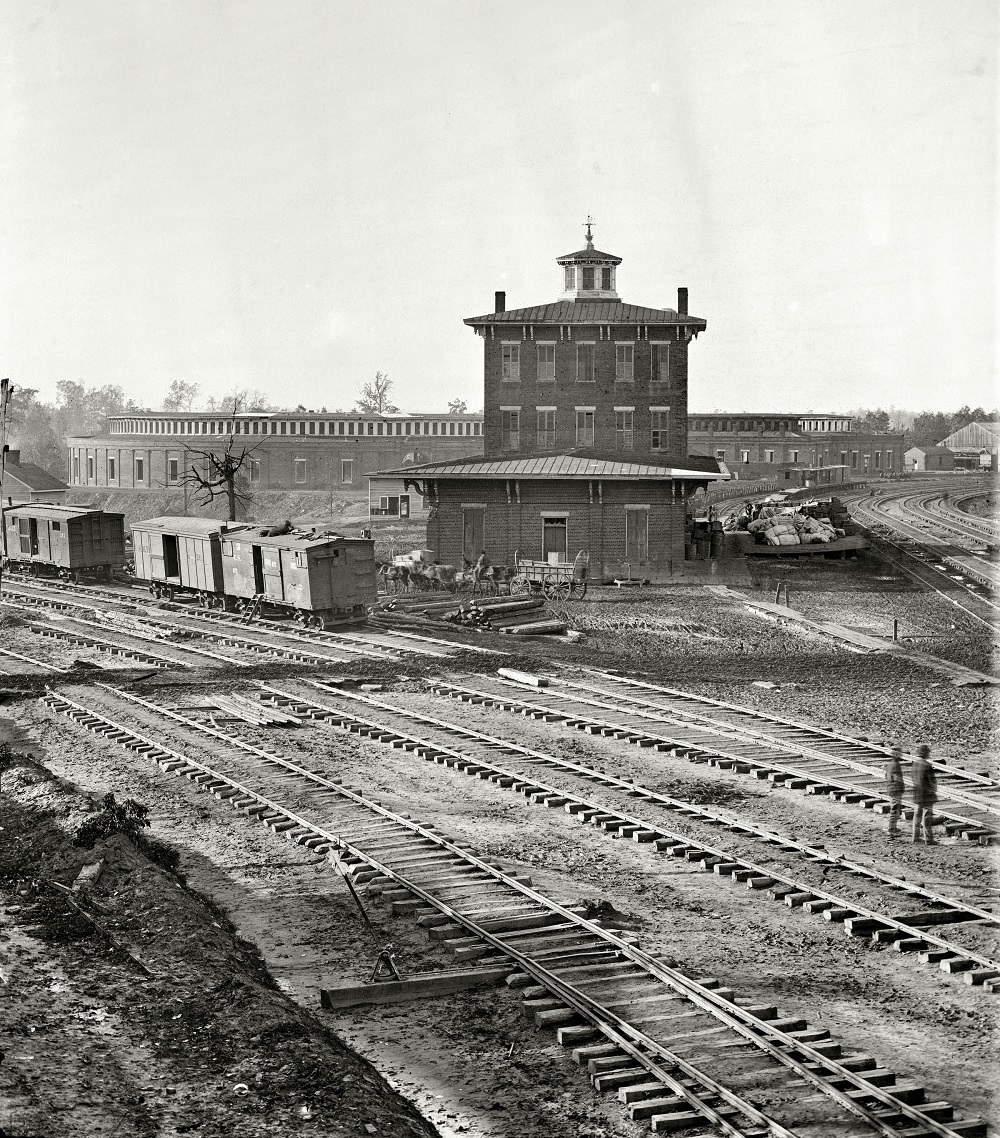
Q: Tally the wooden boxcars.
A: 3